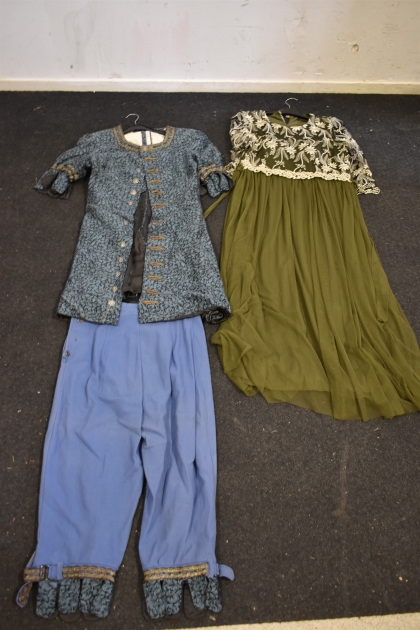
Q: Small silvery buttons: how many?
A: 11